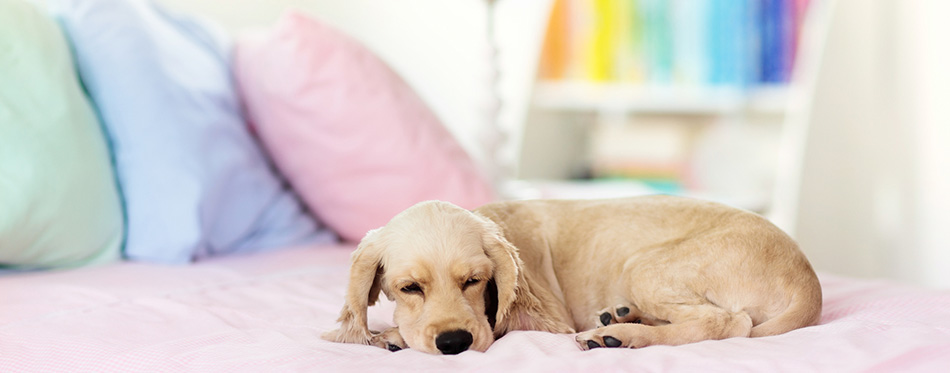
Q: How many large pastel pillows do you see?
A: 3